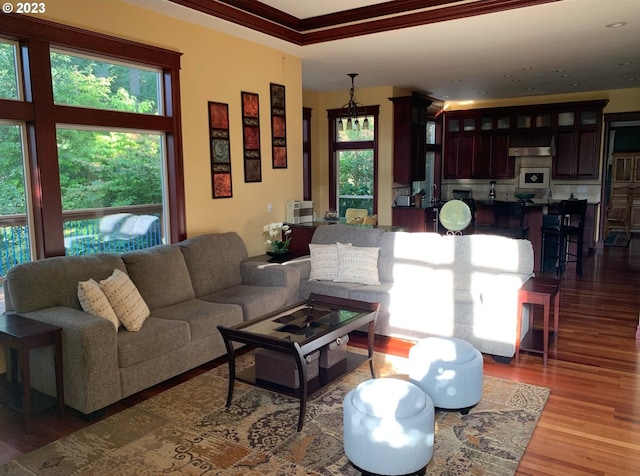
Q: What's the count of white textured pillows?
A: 4